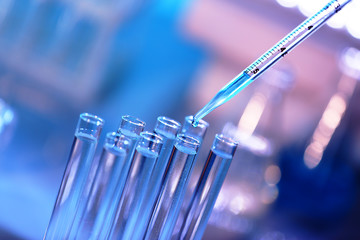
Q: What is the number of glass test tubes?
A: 8